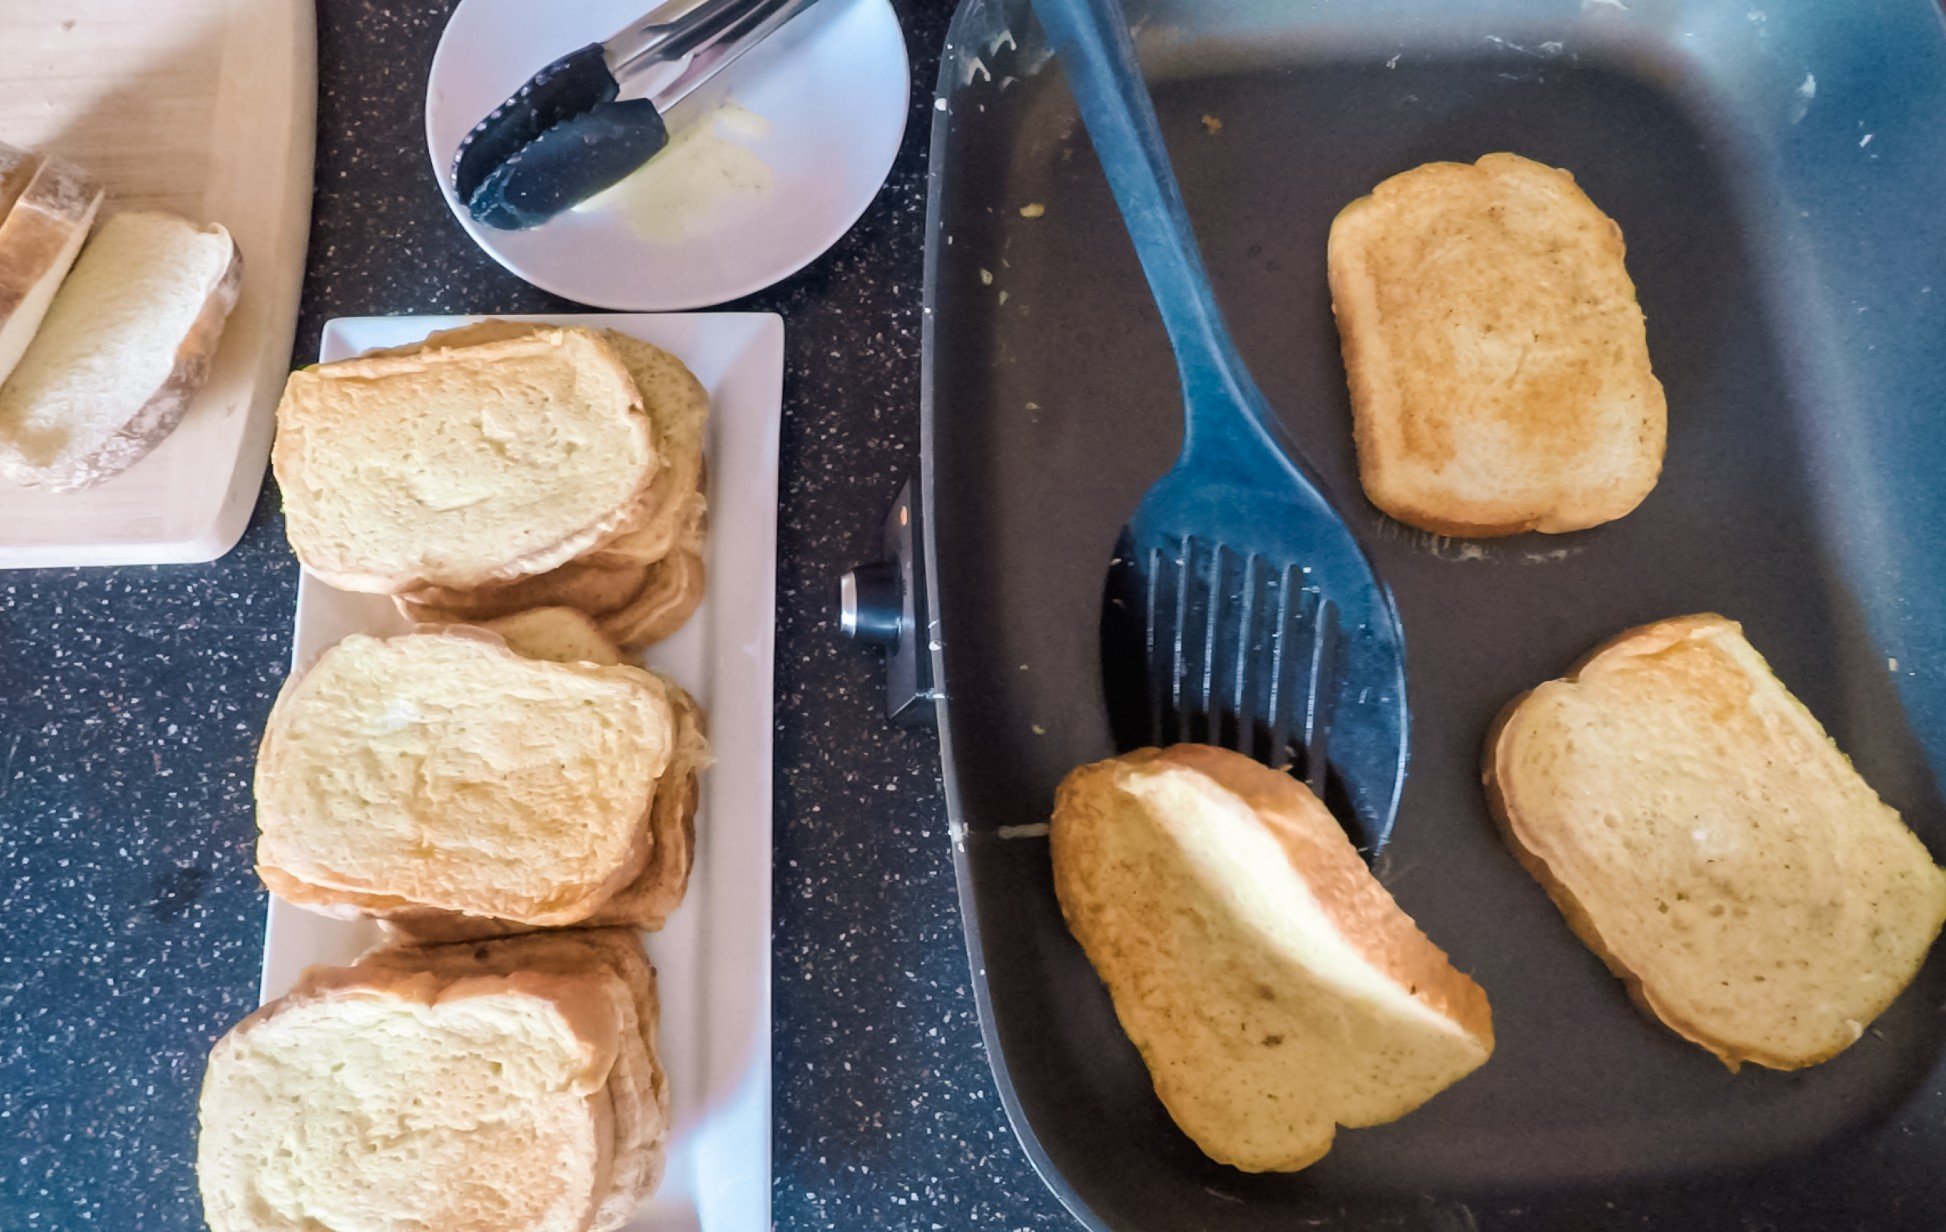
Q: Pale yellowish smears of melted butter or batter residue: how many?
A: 1